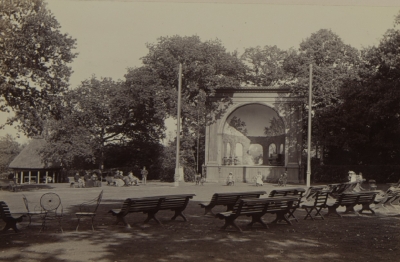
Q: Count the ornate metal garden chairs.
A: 3